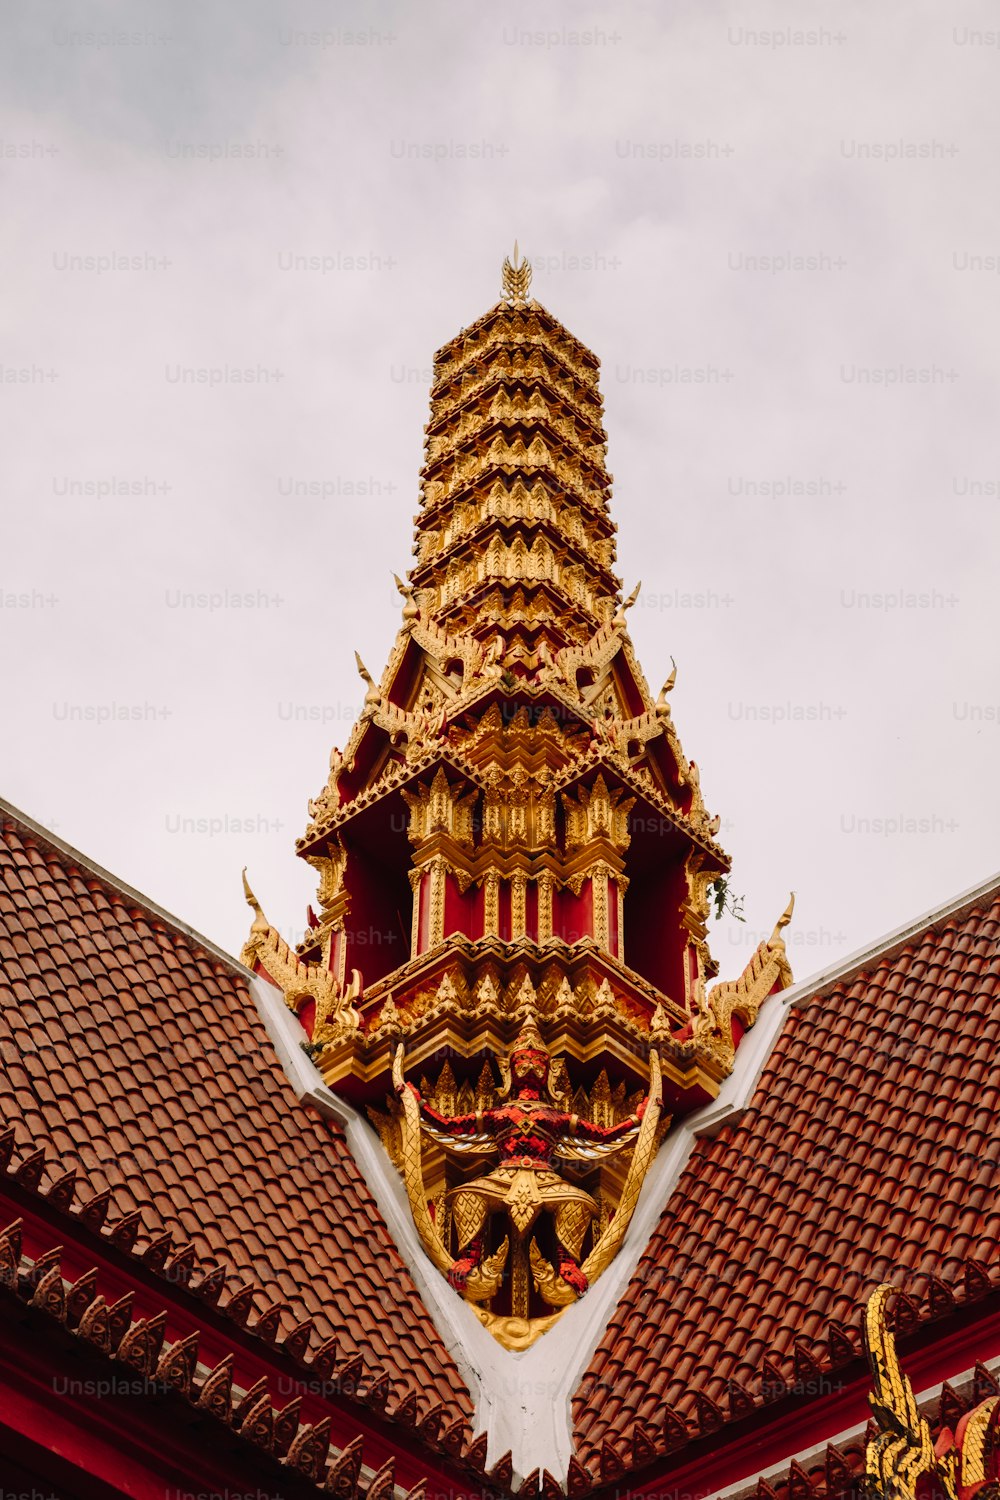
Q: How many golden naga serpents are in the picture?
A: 2